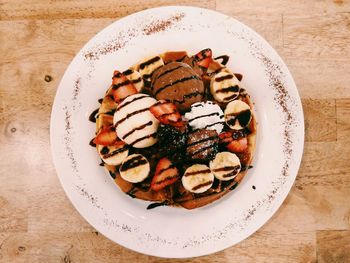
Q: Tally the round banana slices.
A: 8